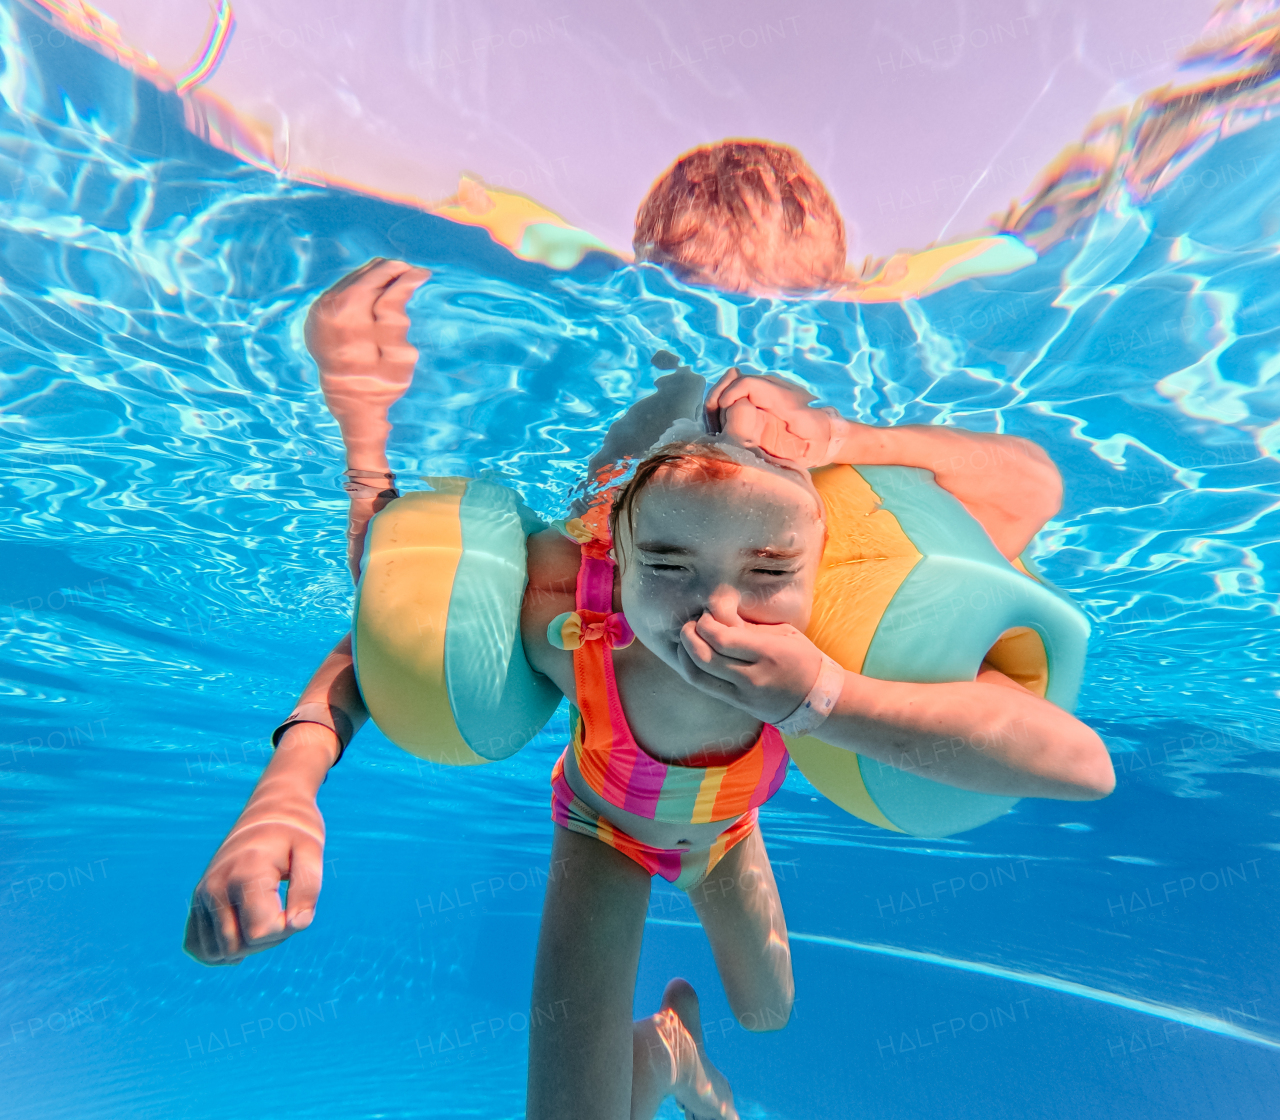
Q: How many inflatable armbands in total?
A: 2